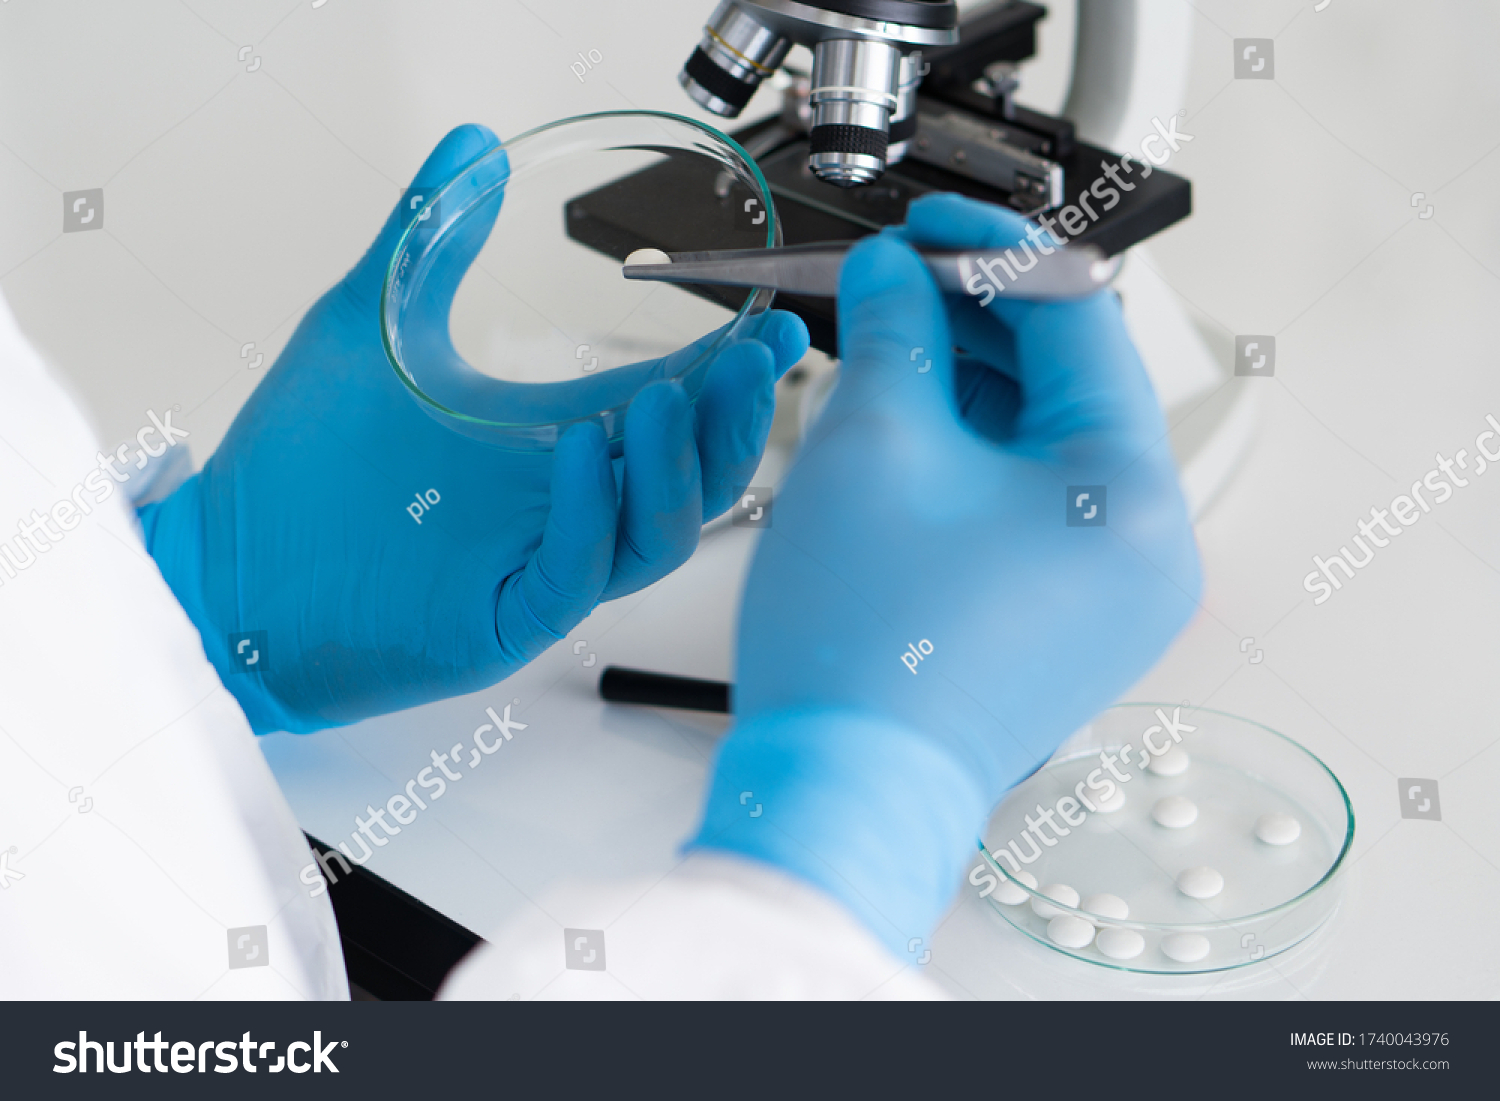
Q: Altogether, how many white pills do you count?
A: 12